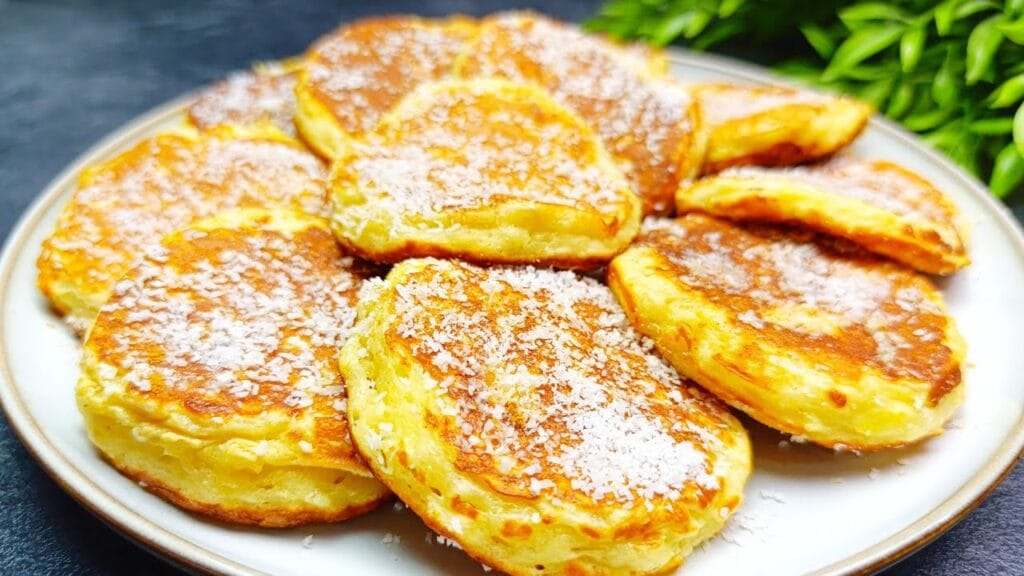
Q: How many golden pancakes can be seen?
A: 11